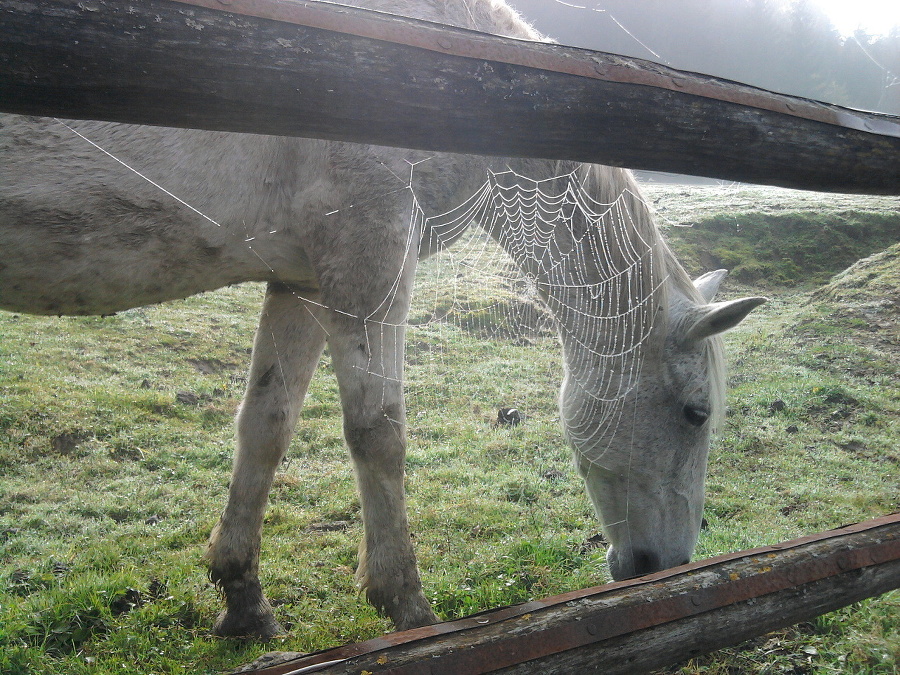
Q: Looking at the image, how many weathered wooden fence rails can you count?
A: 2